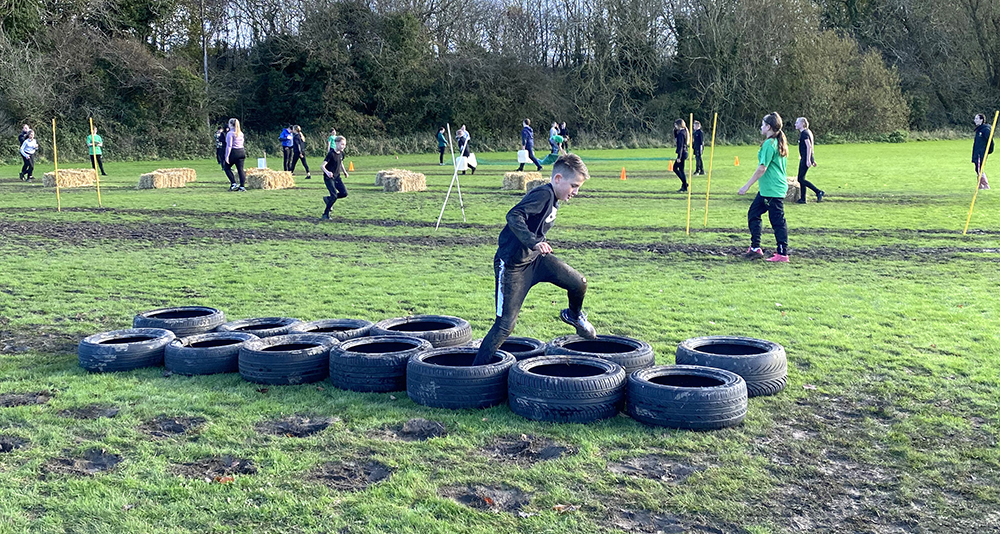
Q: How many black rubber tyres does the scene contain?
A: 14